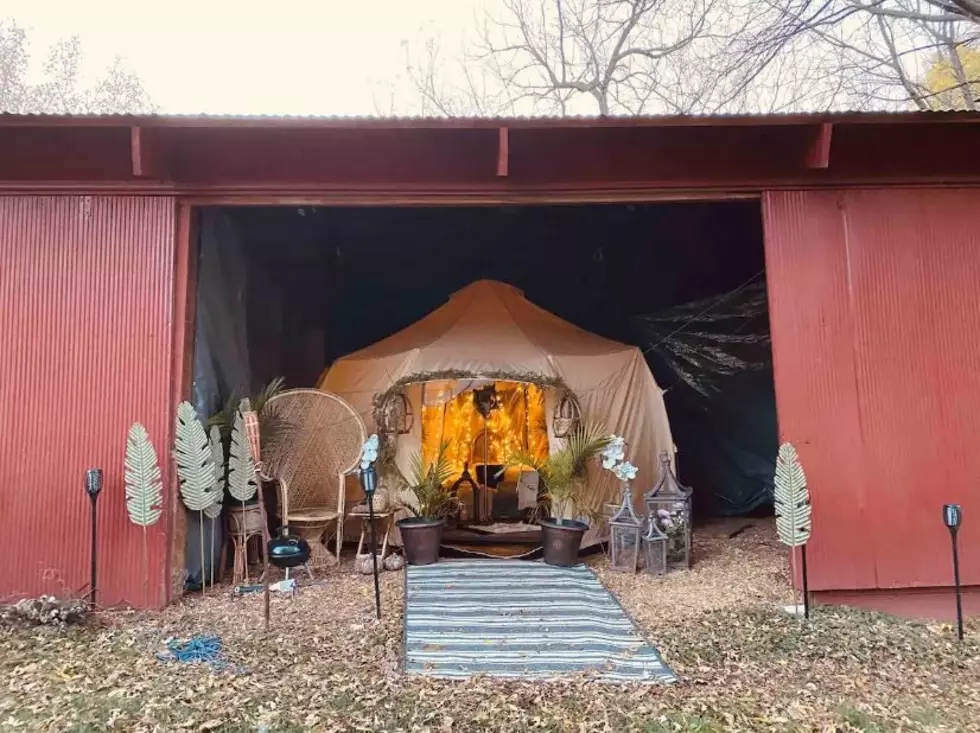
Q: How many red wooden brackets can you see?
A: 3